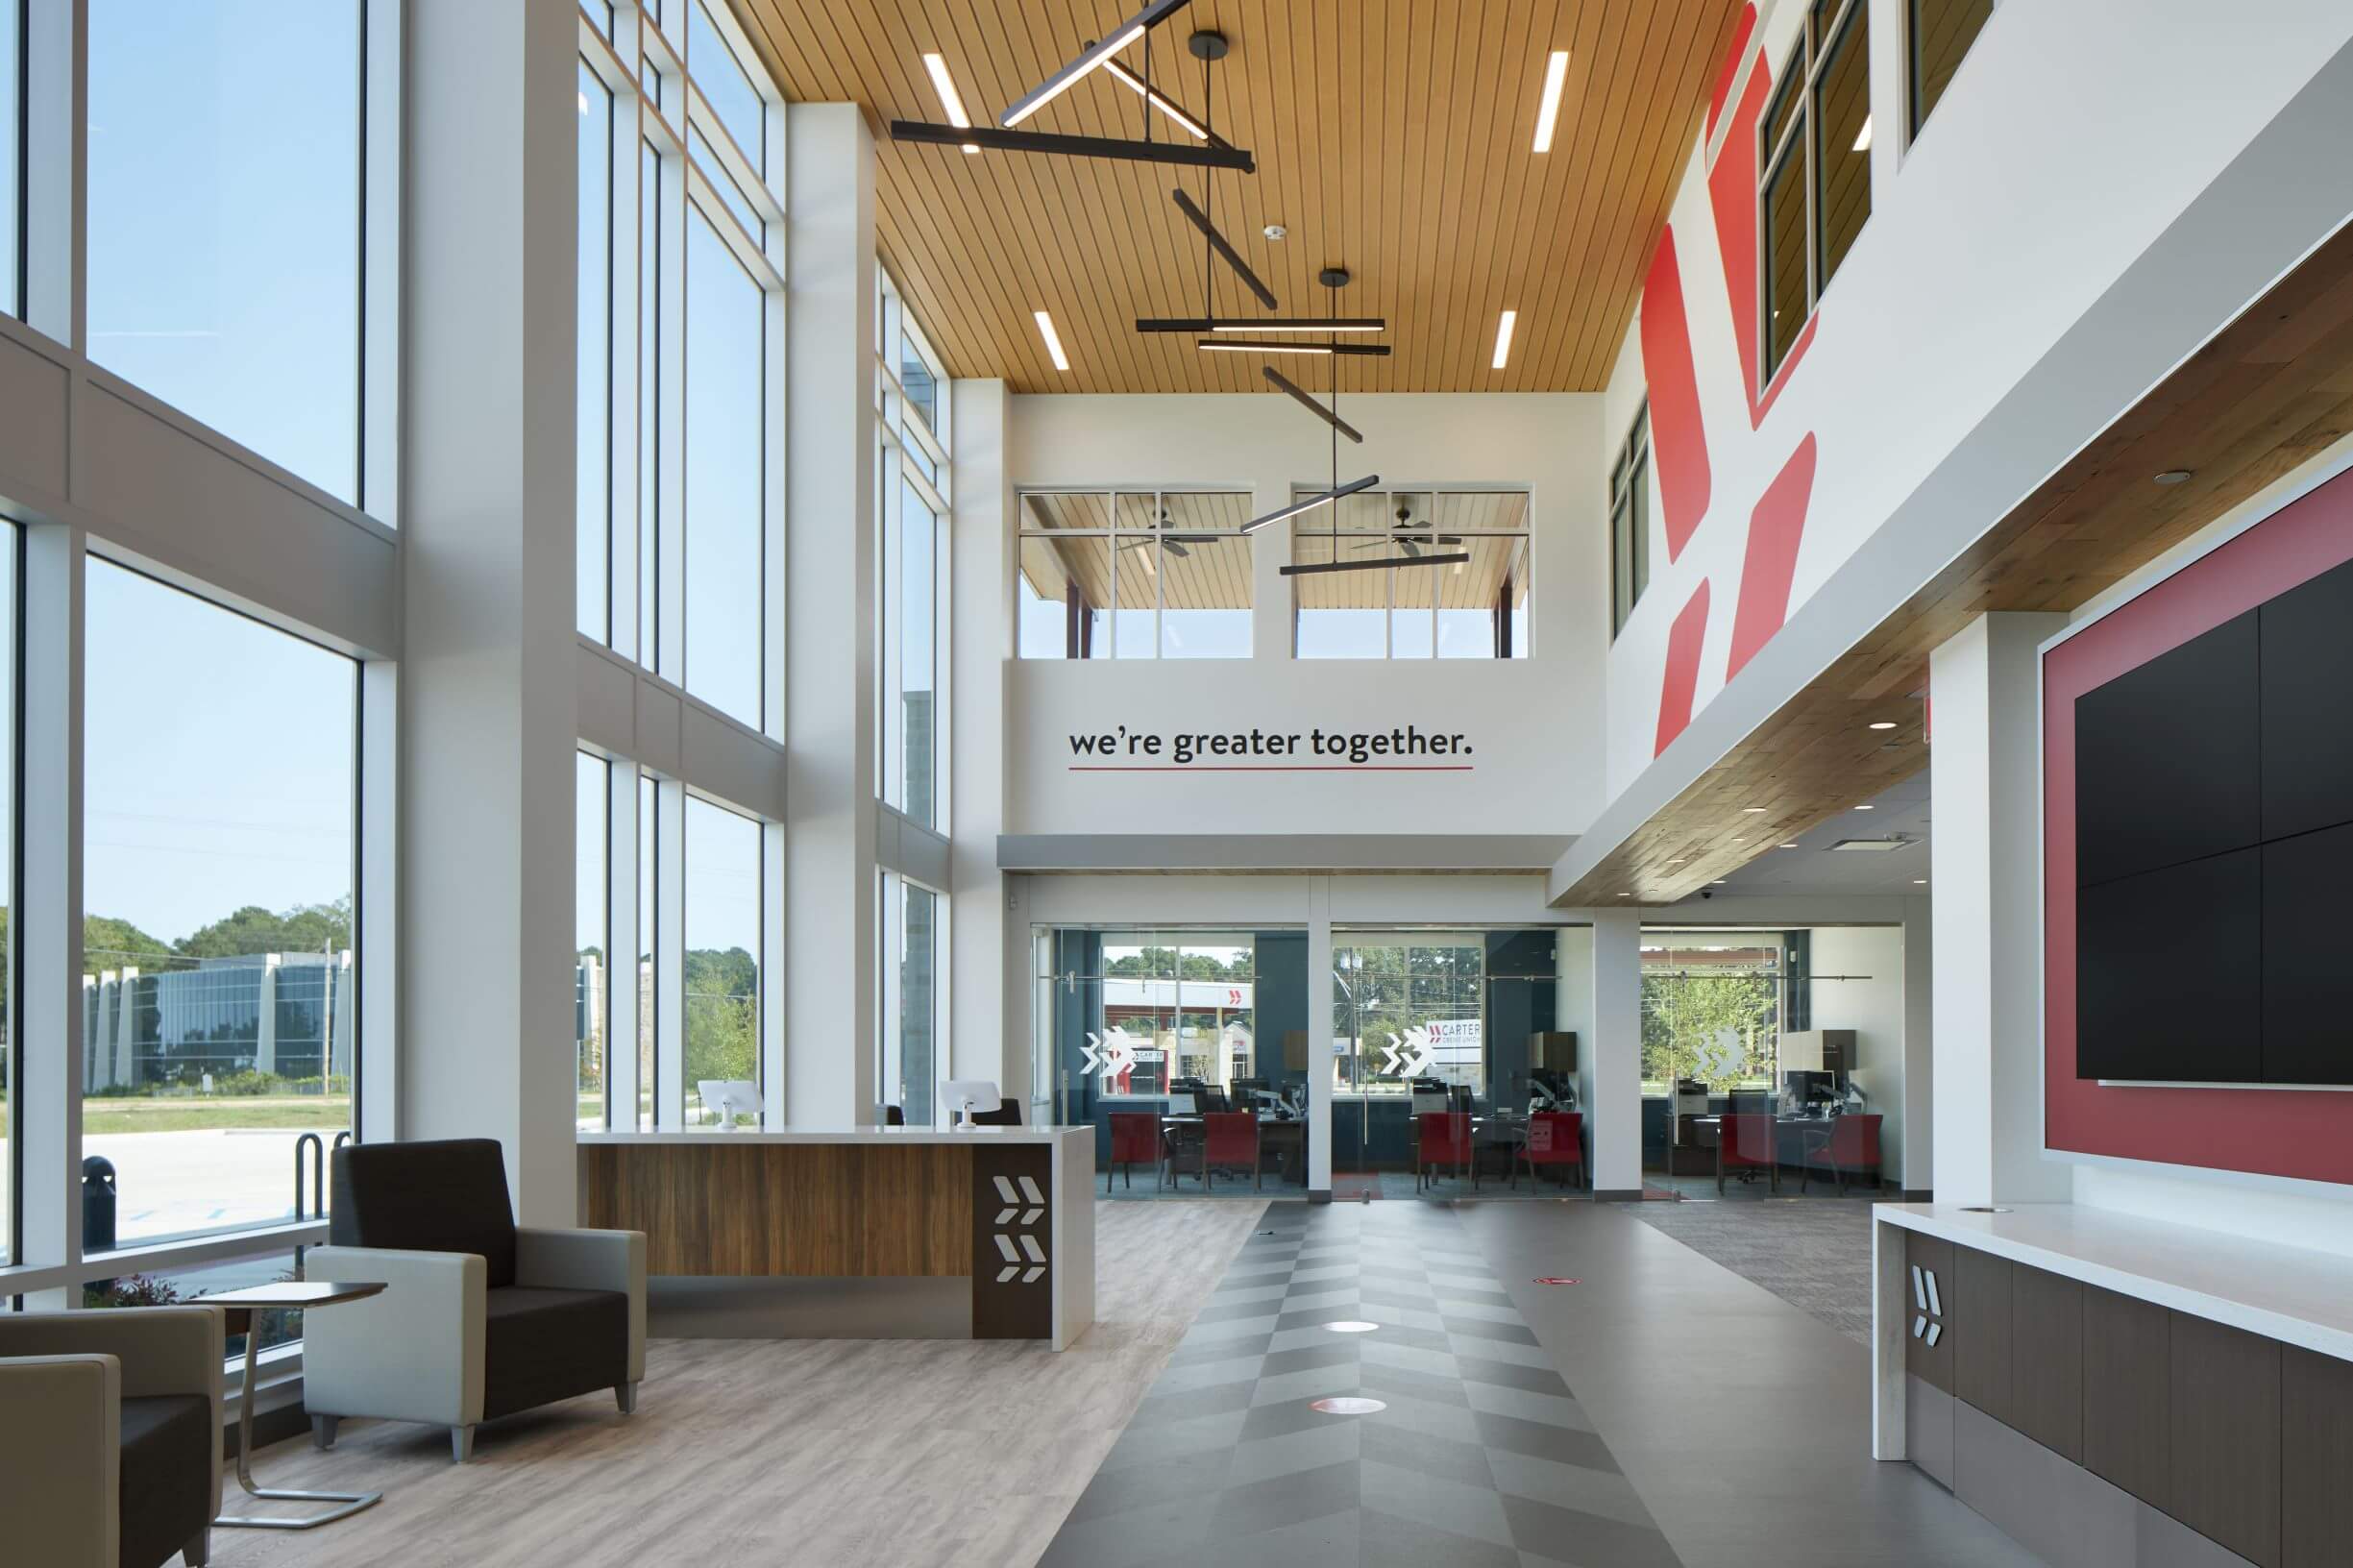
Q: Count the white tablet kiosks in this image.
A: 2